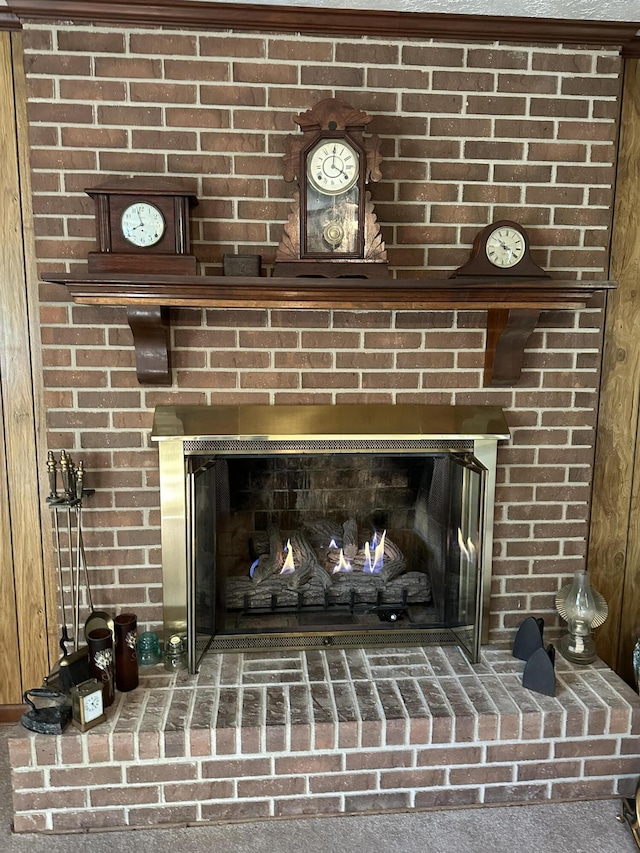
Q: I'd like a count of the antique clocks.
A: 4